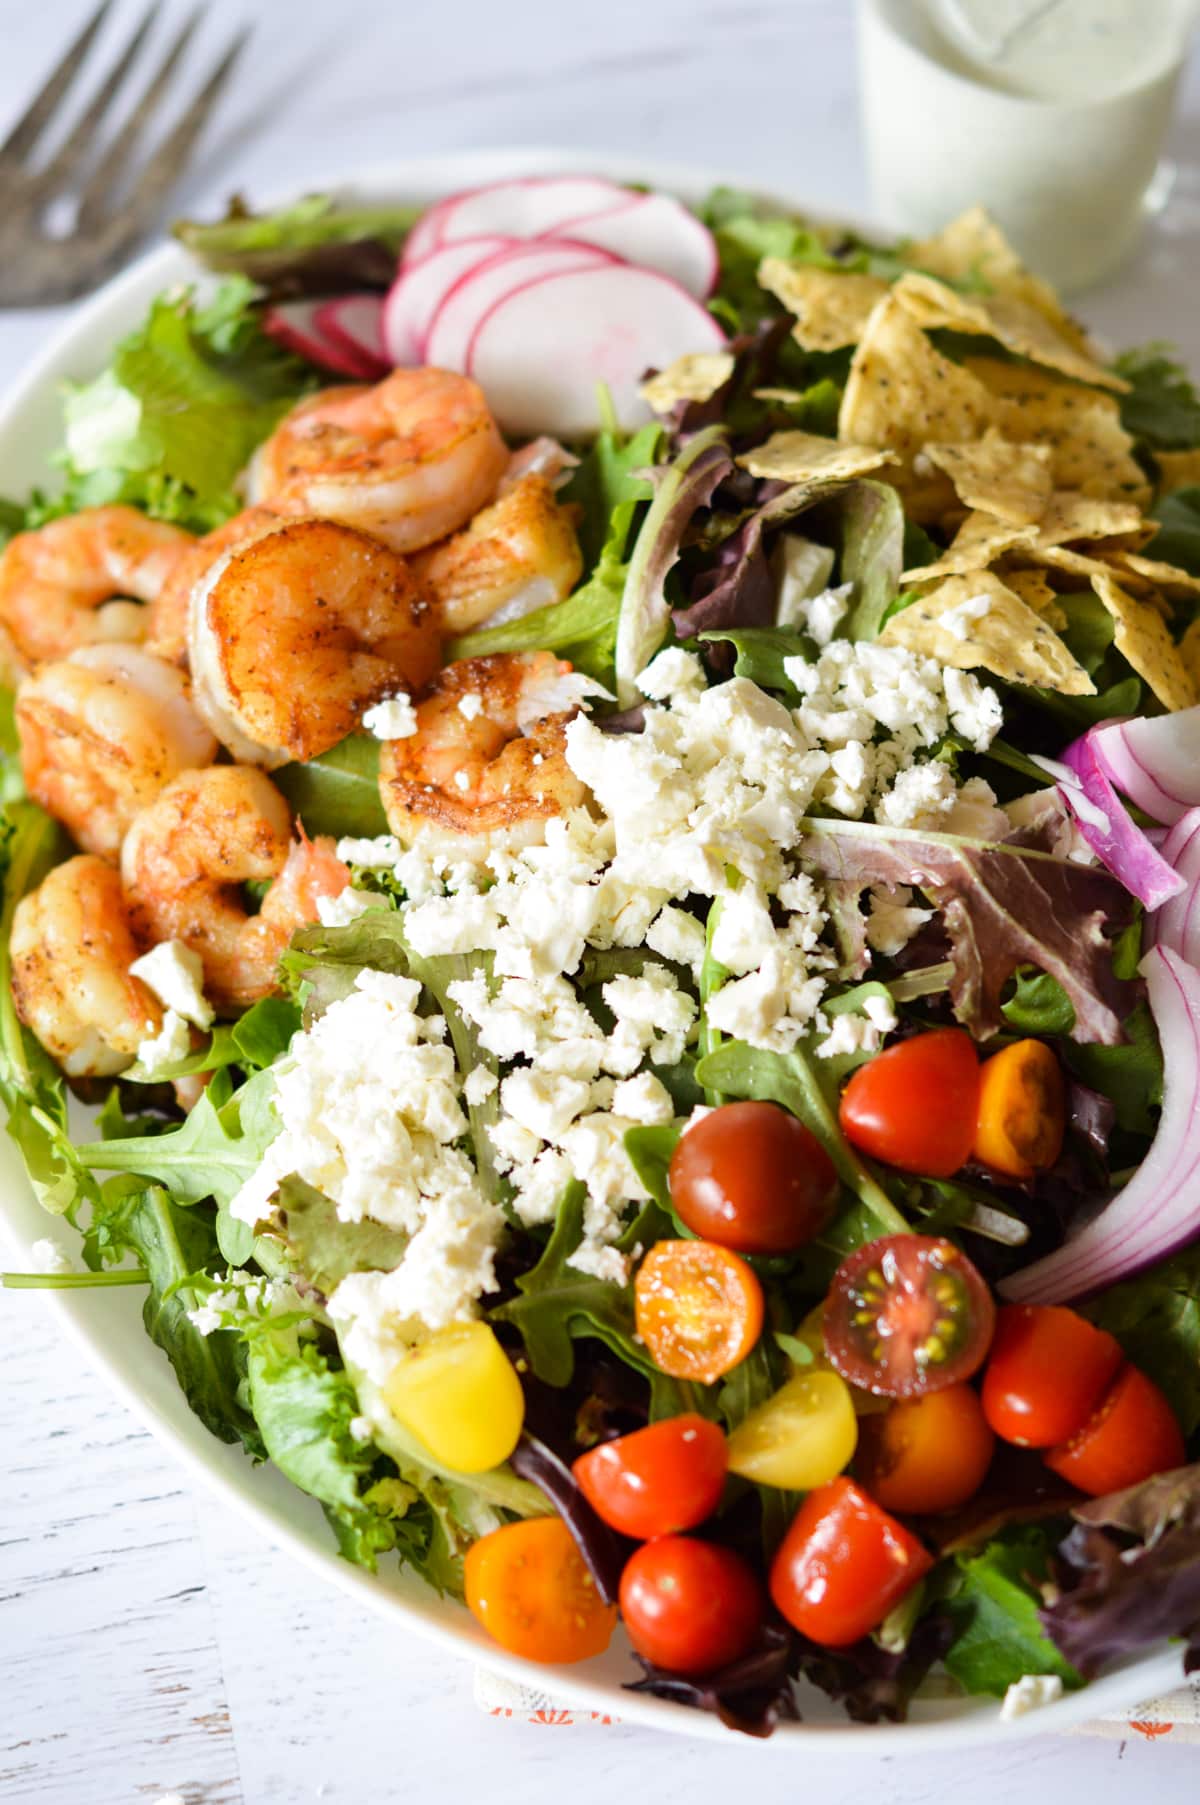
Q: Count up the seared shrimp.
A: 9